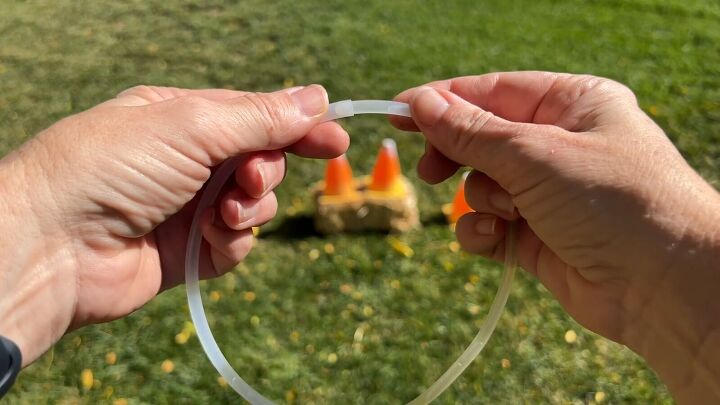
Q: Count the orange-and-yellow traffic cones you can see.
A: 3